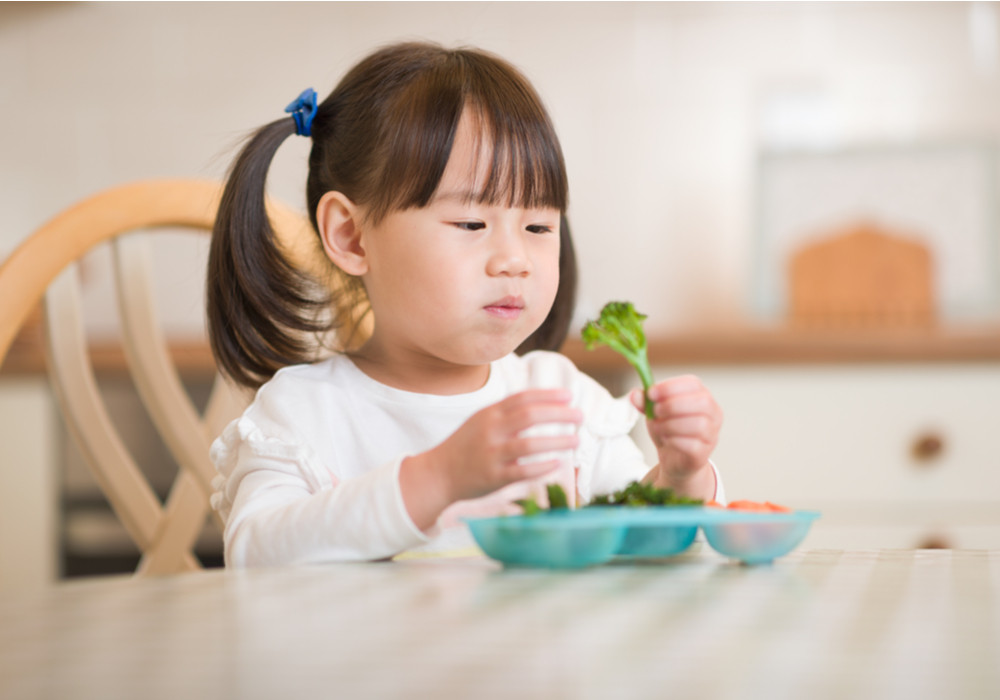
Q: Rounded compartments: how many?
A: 3